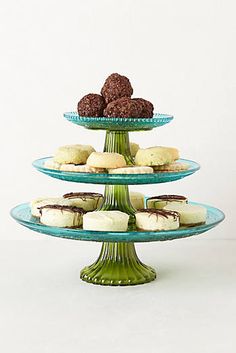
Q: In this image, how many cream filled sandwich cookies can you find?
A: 0